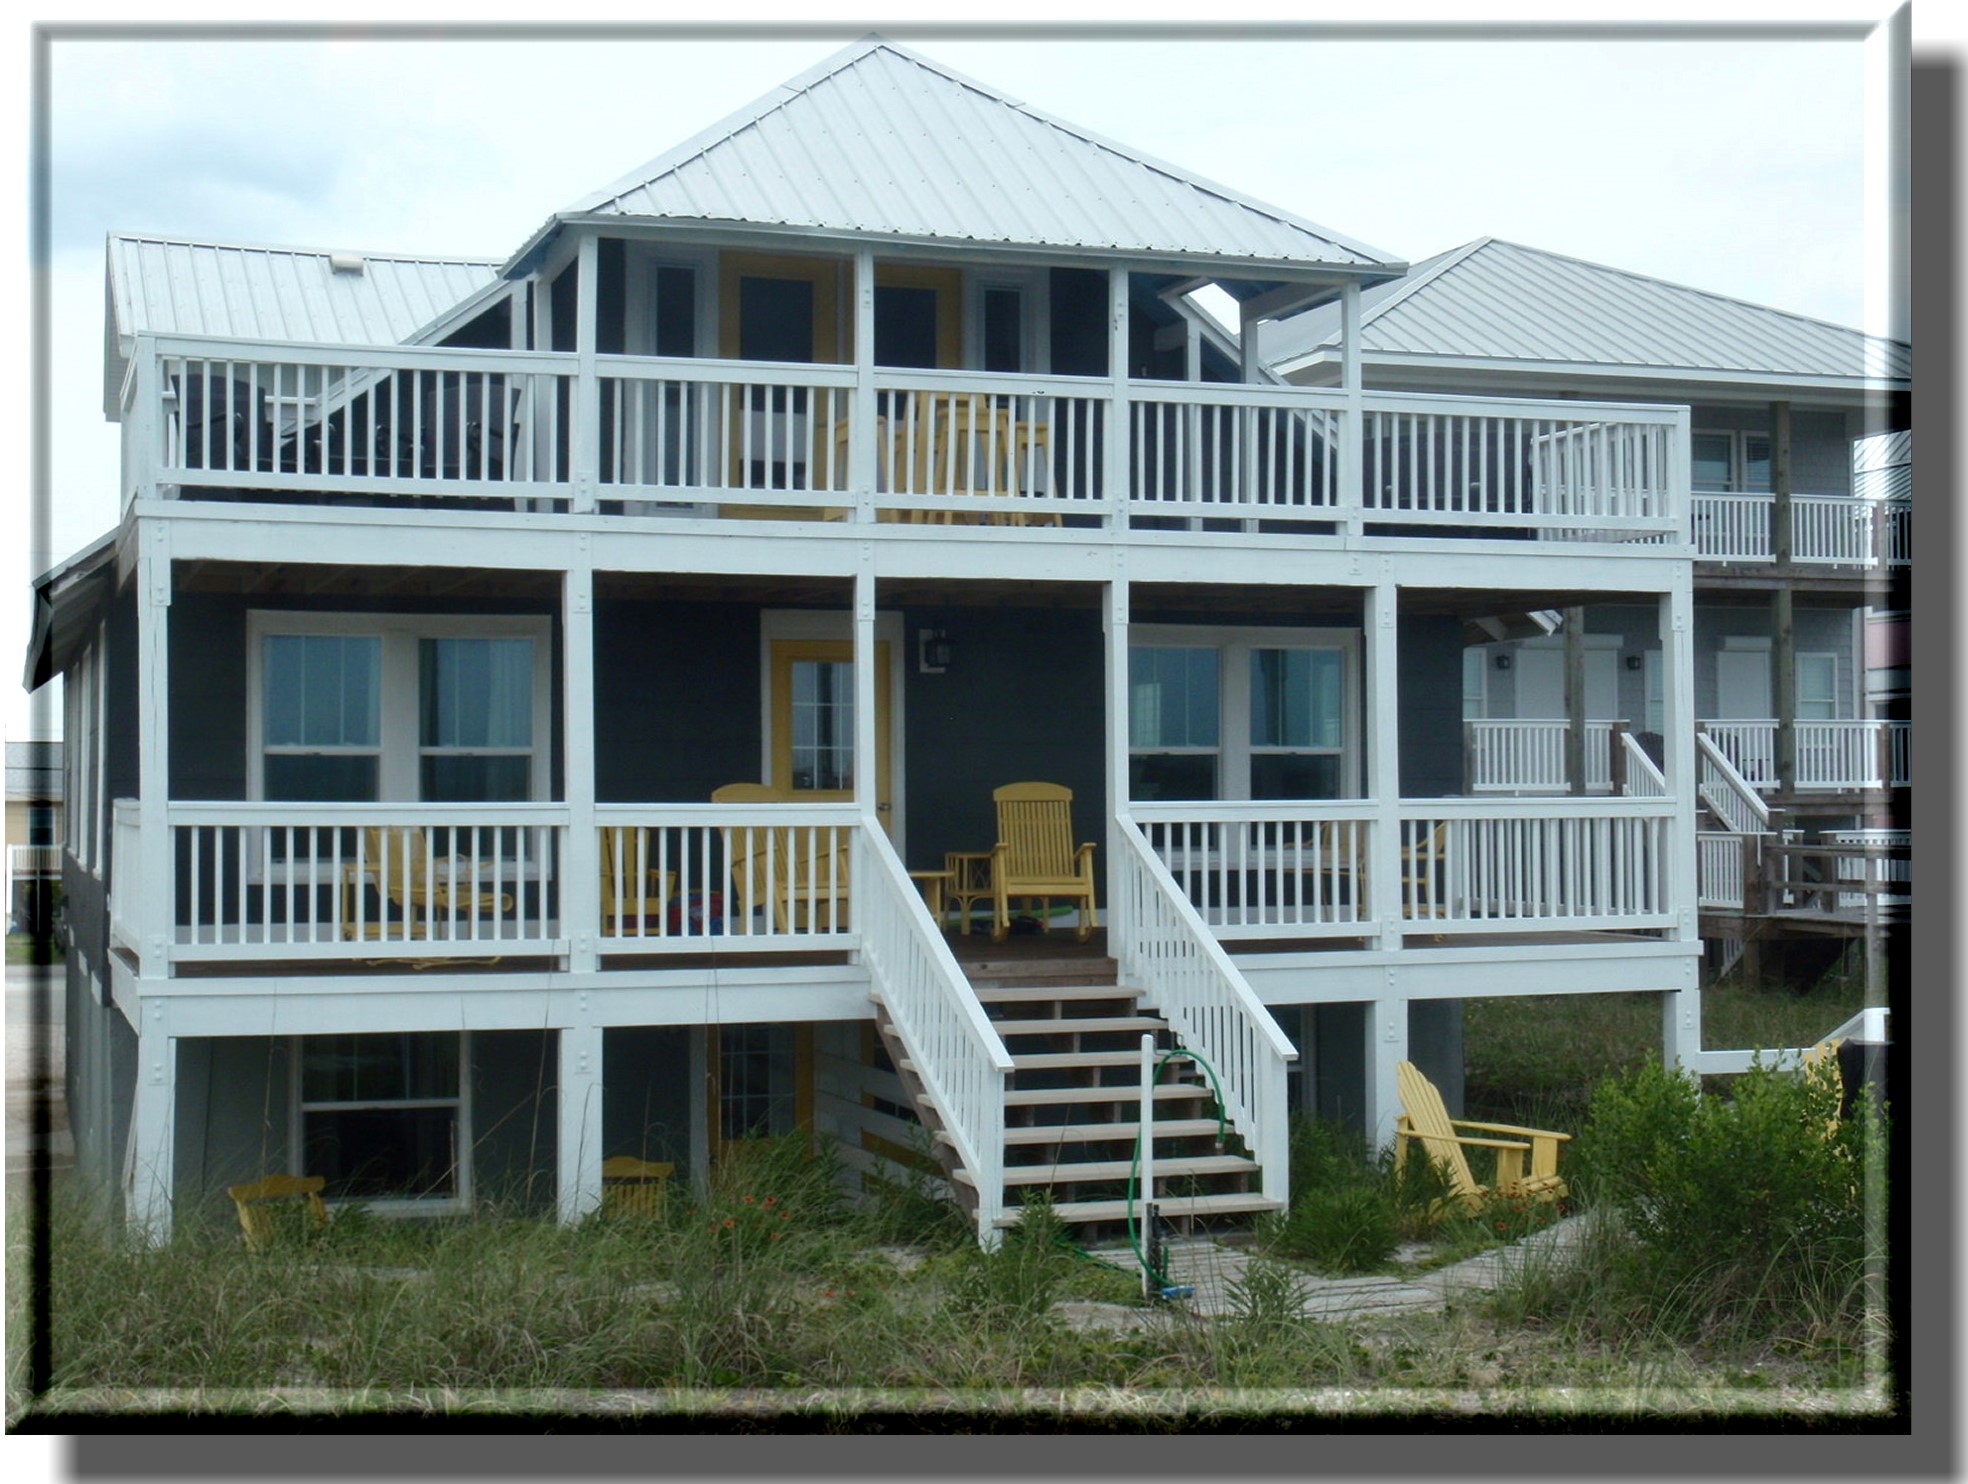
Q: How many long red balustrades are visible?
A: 0